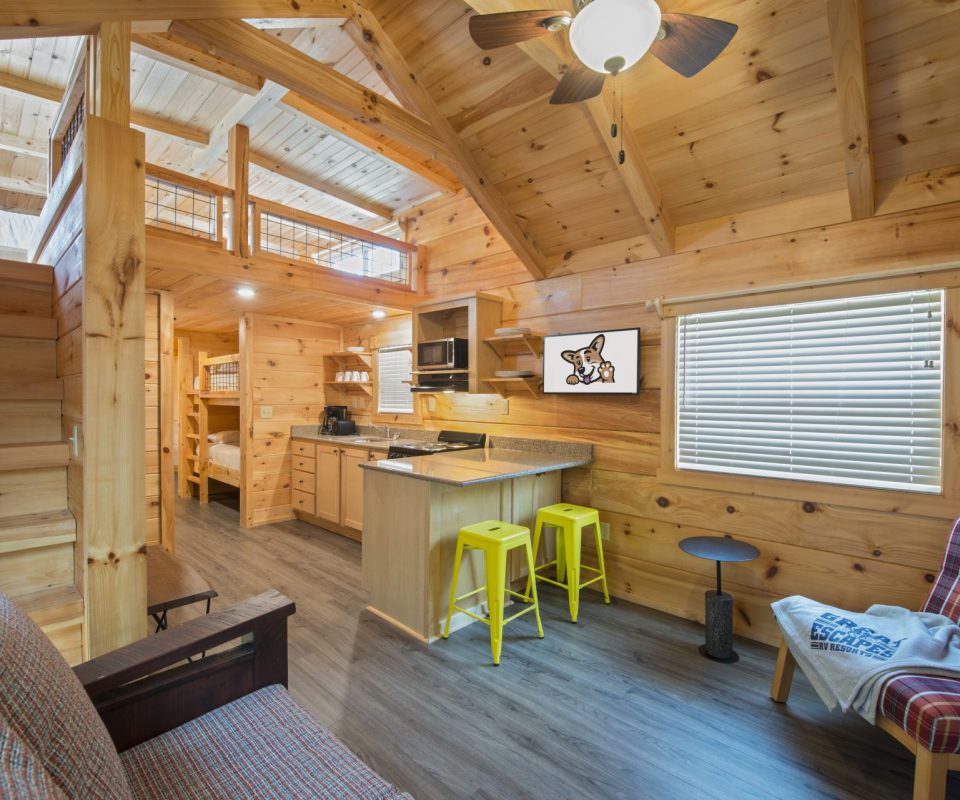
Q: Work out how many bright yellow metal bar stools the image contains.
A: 2